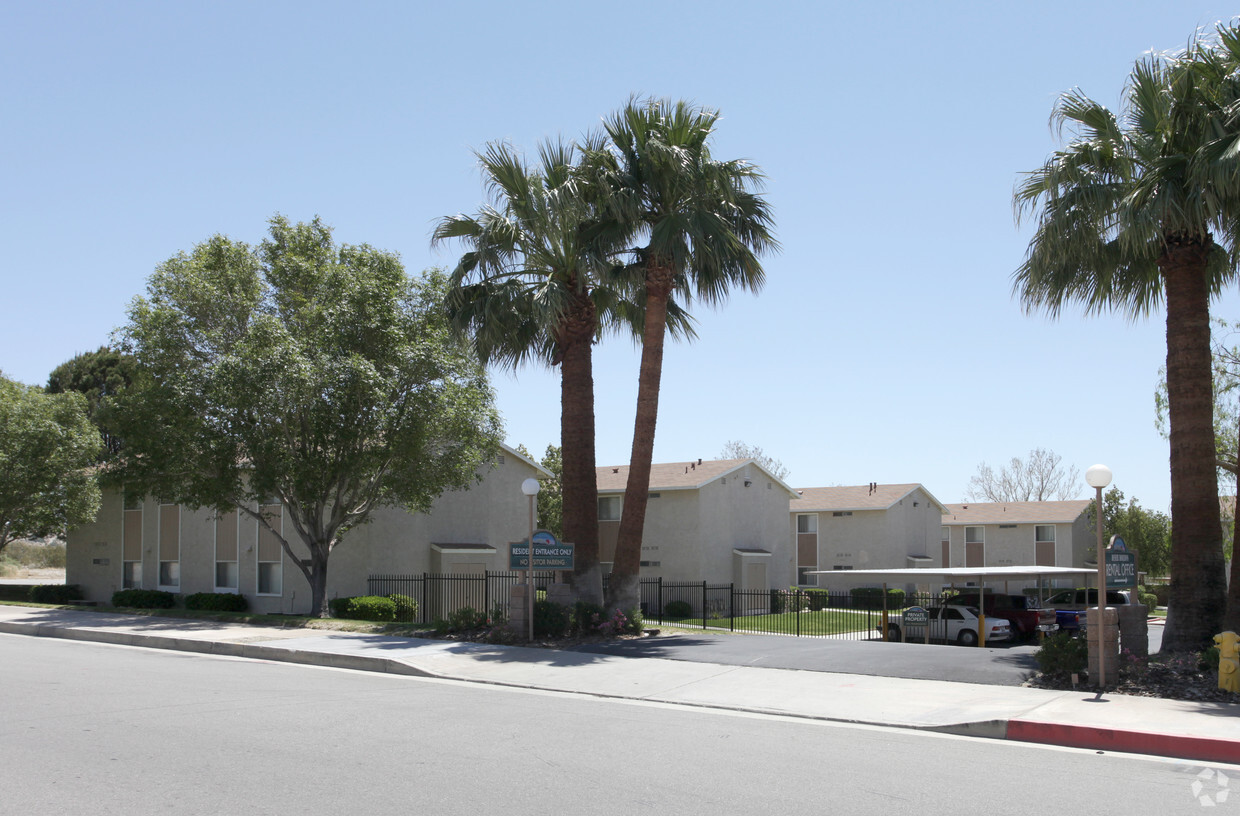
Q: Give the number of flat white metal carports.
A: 1